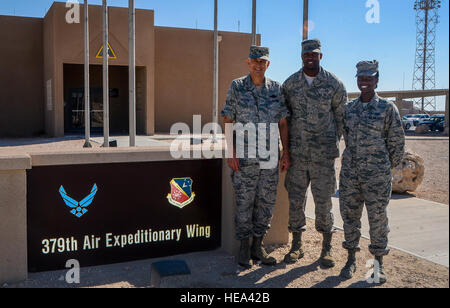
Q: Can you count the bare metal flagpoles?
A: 6